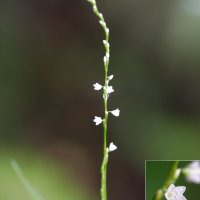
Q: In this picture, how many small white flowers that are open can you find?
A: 5